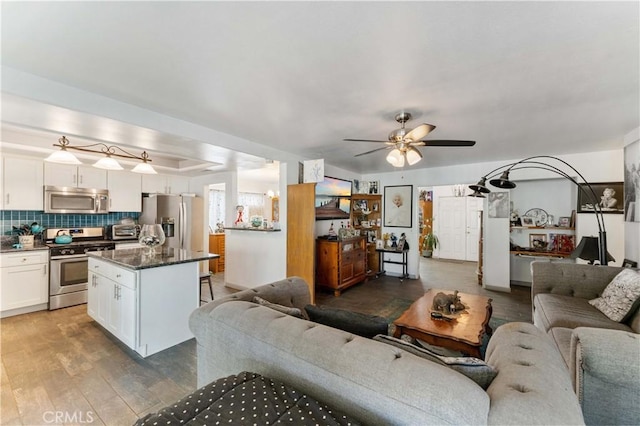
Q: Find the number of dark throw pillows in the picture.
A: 1